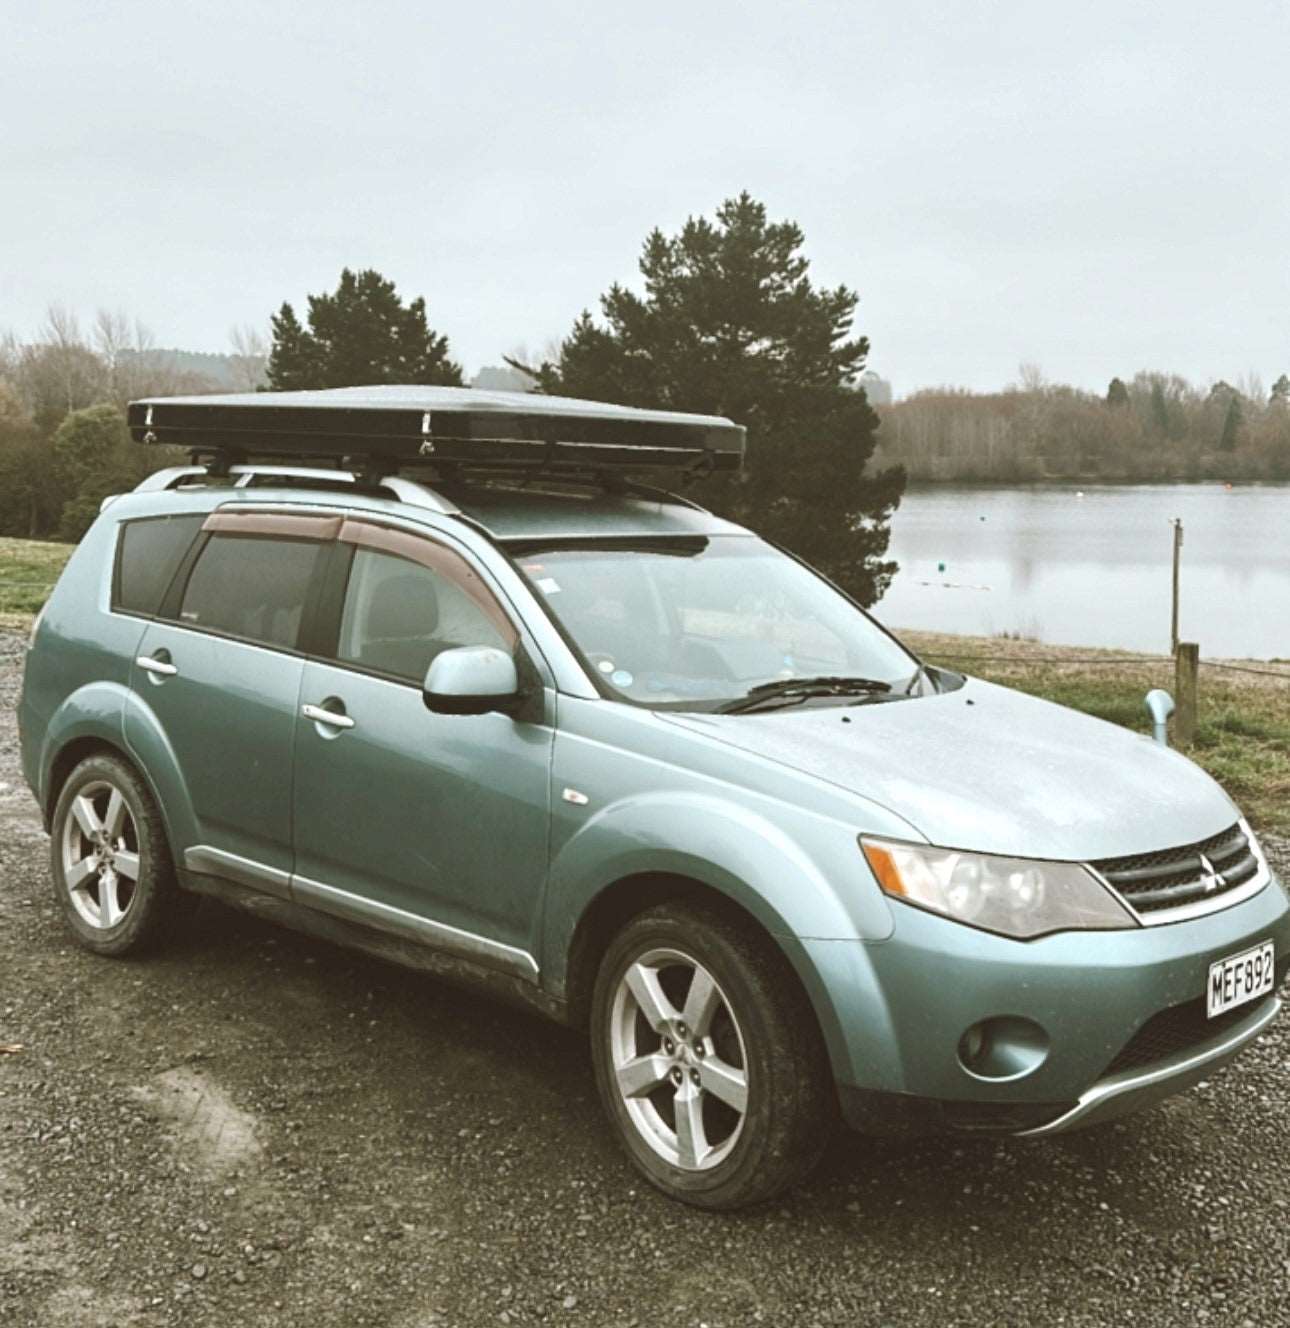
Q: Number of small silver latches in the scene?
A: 2